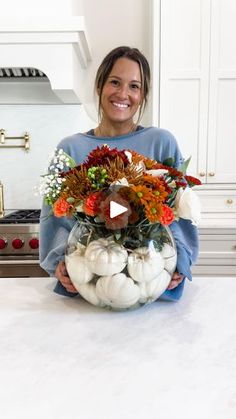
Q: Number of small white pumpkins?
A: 7